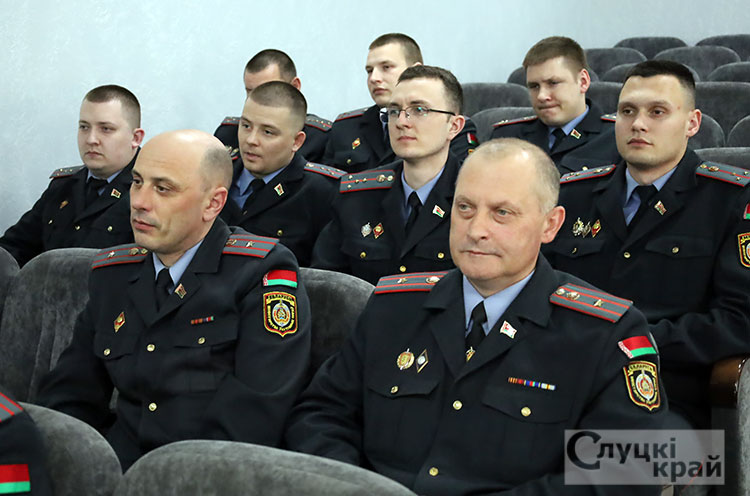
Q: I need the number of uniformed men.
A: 9